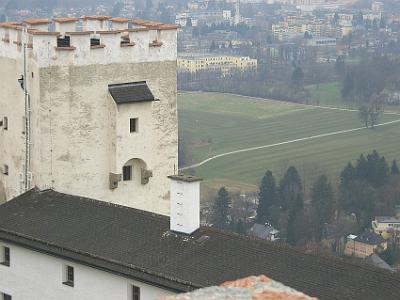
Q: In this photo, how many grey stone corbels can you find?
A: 2